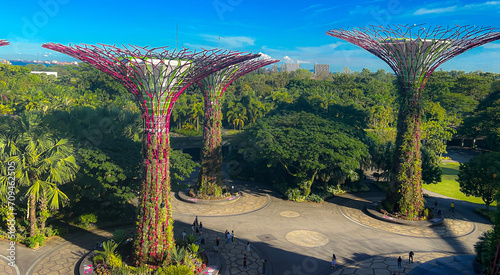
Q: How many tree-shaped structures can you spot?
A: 3